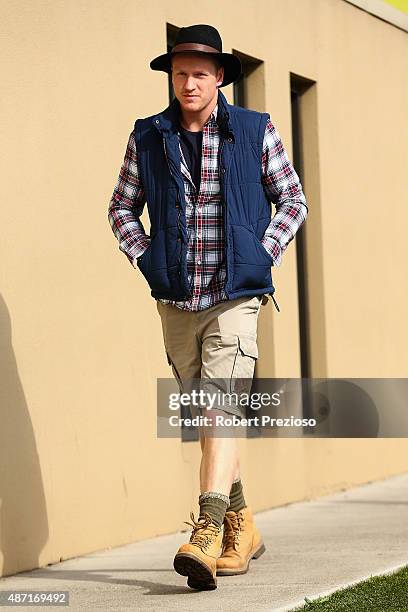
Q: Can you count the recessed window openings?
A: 3